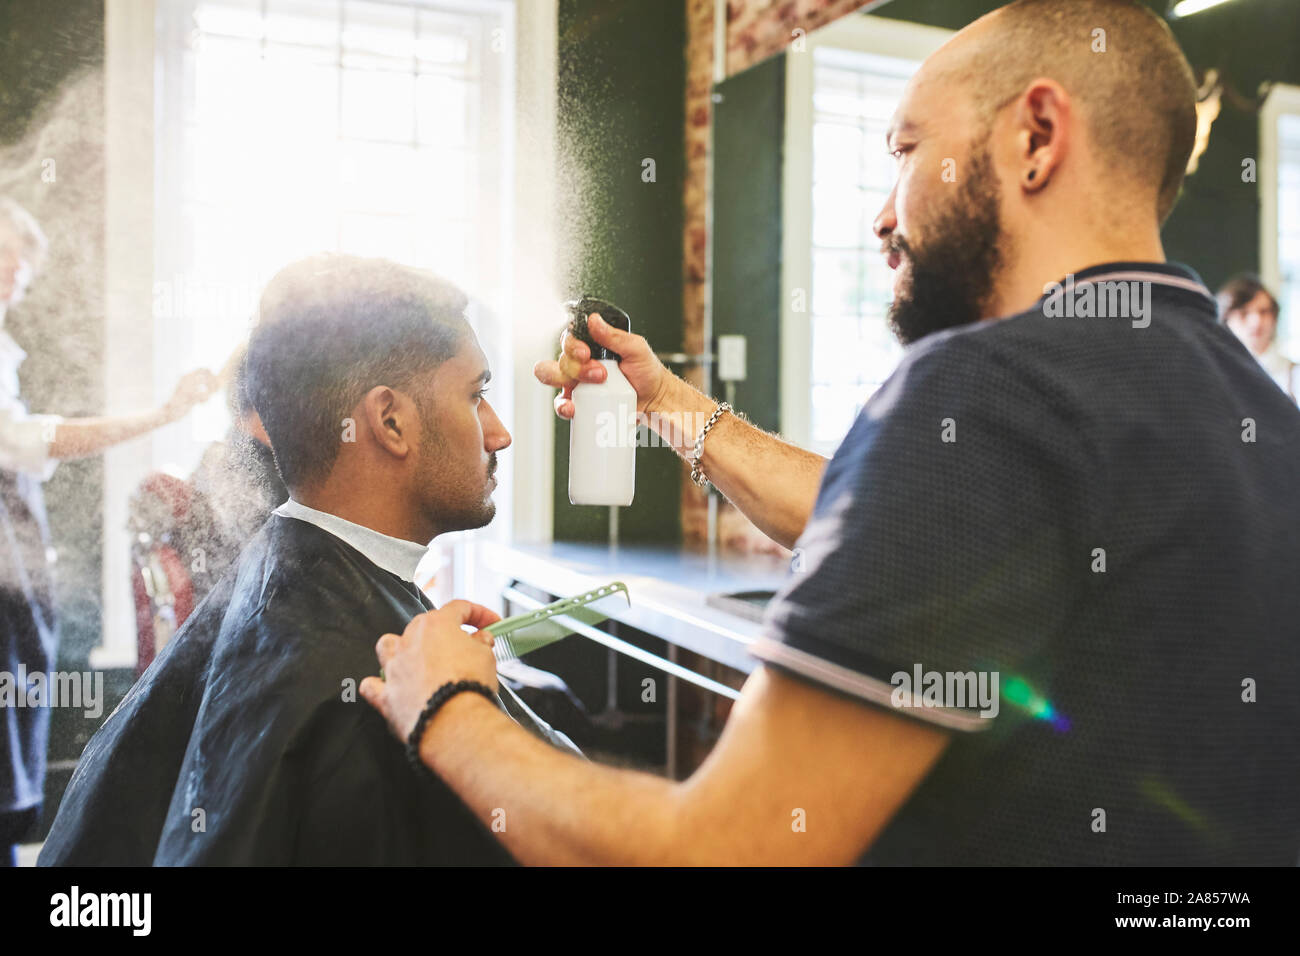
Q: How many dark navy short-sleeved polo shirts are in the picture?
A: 1